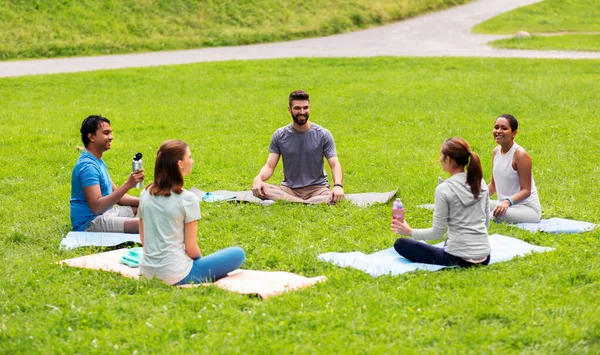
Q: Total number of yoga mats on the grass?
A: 5